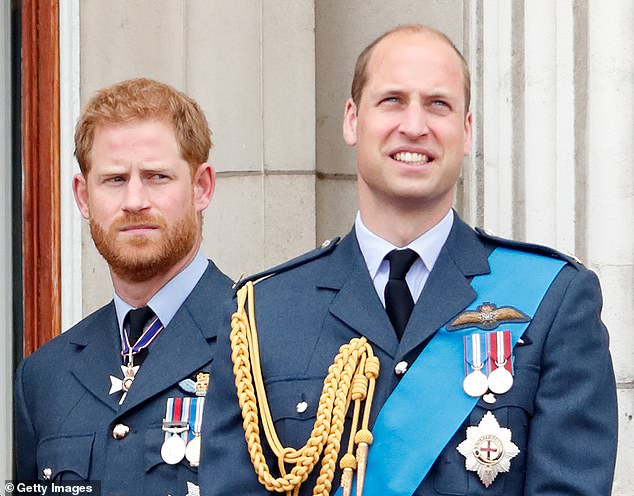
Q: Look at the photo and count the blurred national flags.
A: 0